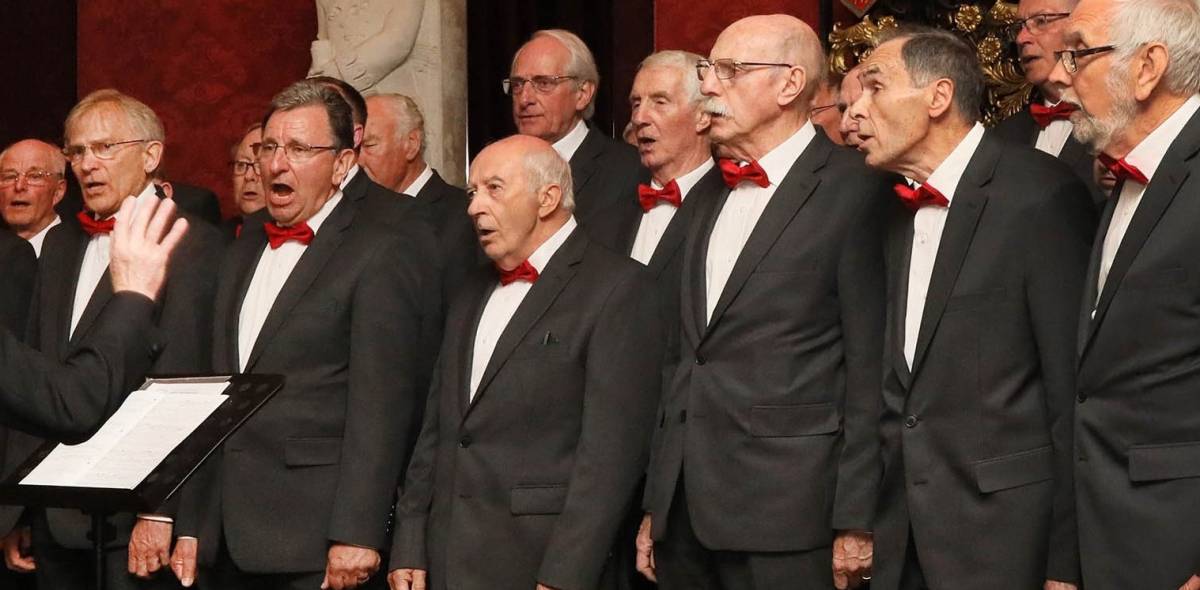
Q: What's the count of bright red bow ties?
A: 8